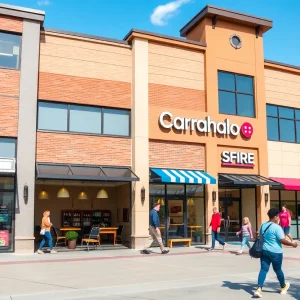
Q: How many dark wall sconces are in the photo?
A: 4